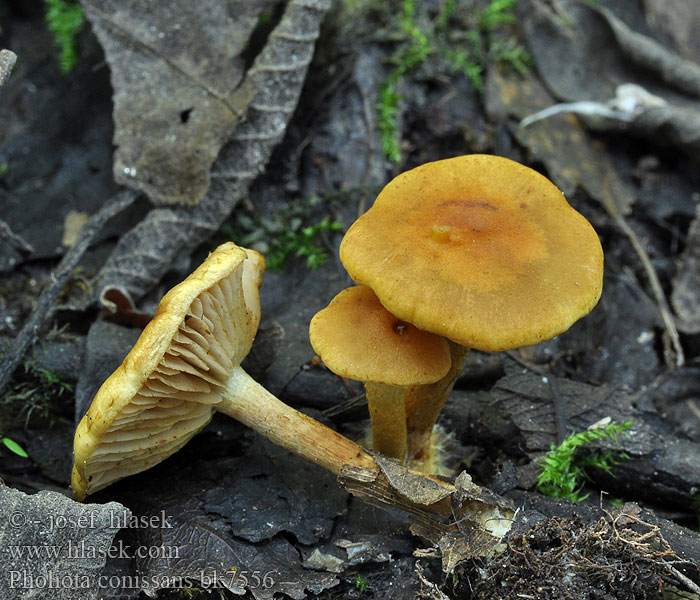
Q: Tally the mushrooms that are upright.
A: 2